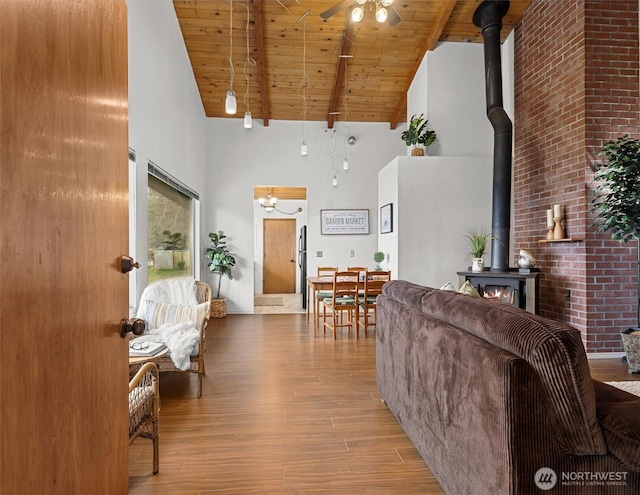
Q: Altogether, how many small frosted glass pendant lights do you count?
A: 5